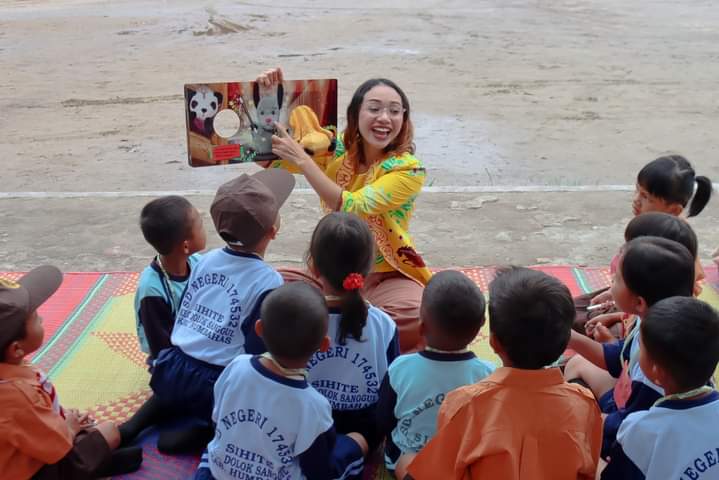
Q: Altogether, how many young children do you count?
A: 11